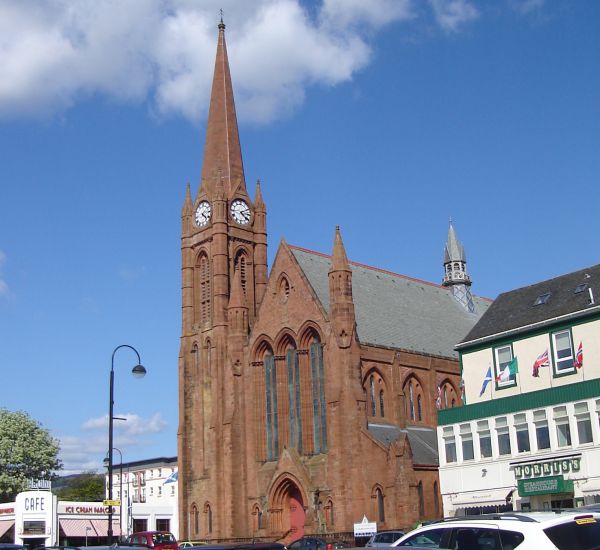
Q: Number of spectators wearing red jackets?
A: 0